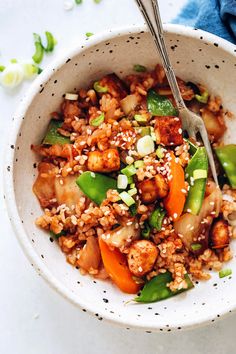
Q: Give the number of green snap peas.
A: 6